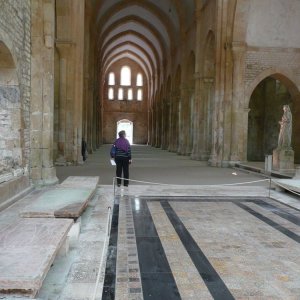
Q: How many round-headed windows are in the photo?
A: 7